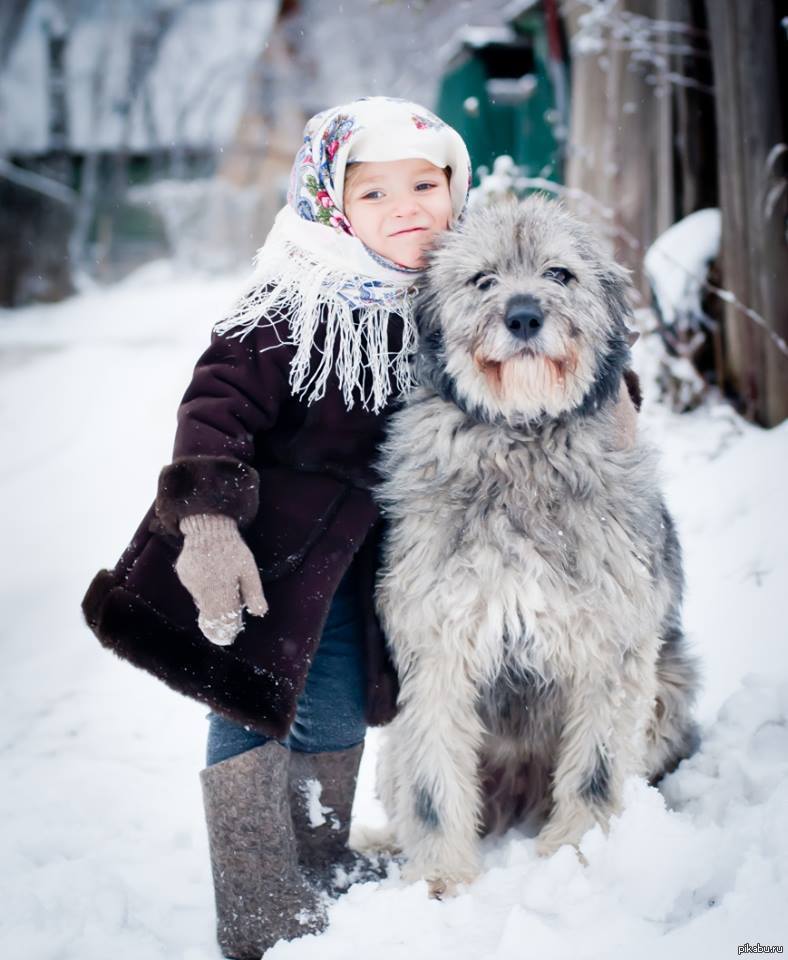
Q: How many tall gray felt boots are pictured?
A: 2